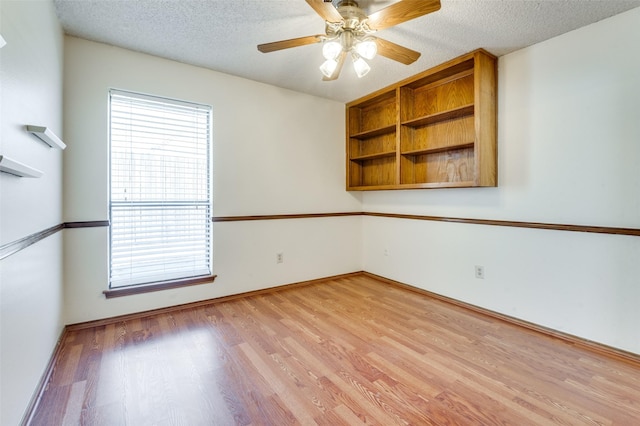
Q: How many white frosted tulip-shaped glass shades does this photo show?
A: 4